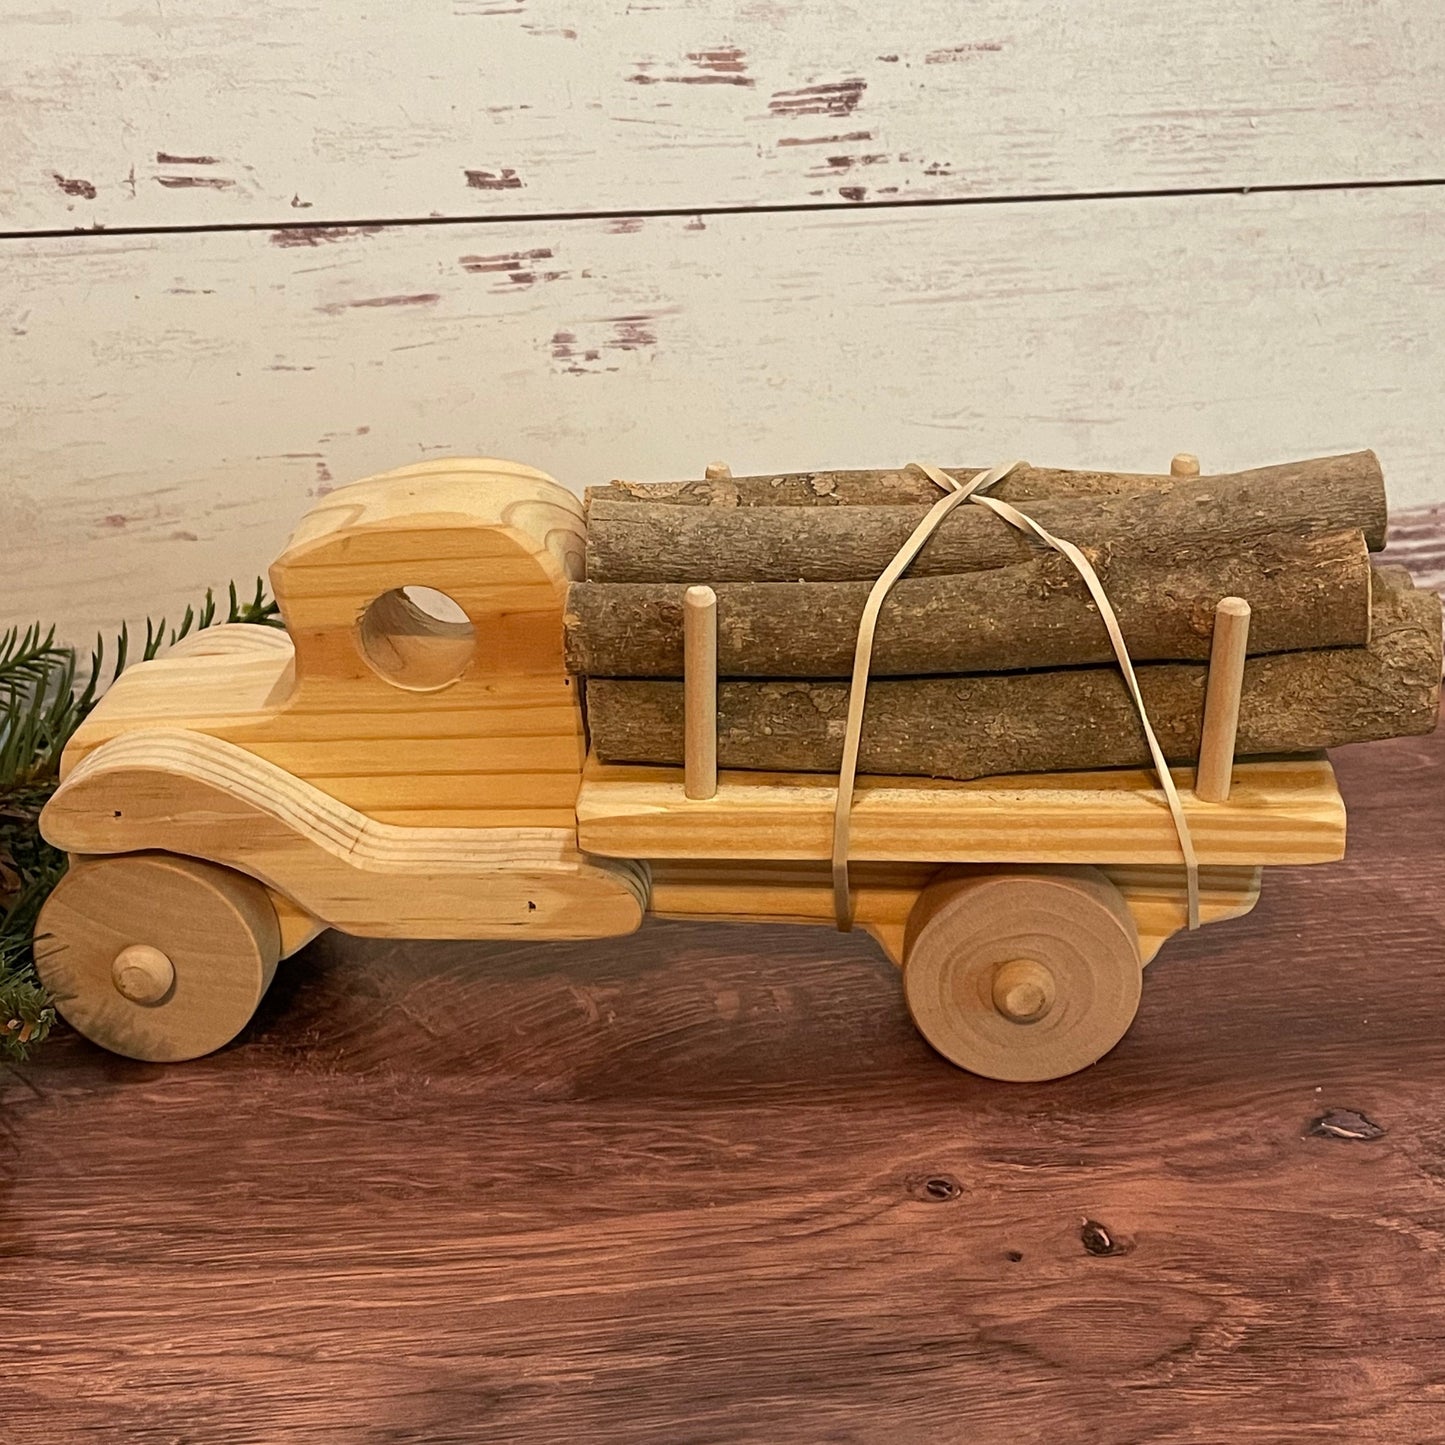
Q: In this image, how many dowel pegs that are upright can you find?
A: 4